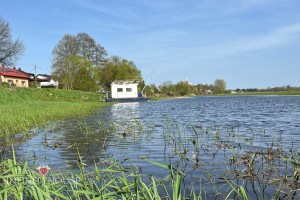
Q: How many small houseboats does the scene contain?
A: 1